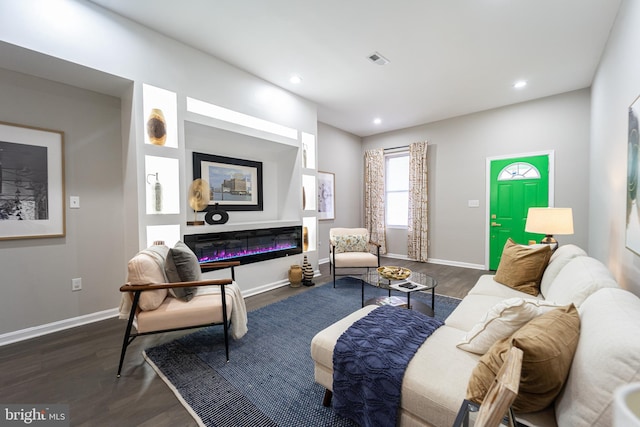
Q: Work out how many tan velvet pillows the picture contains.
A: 2